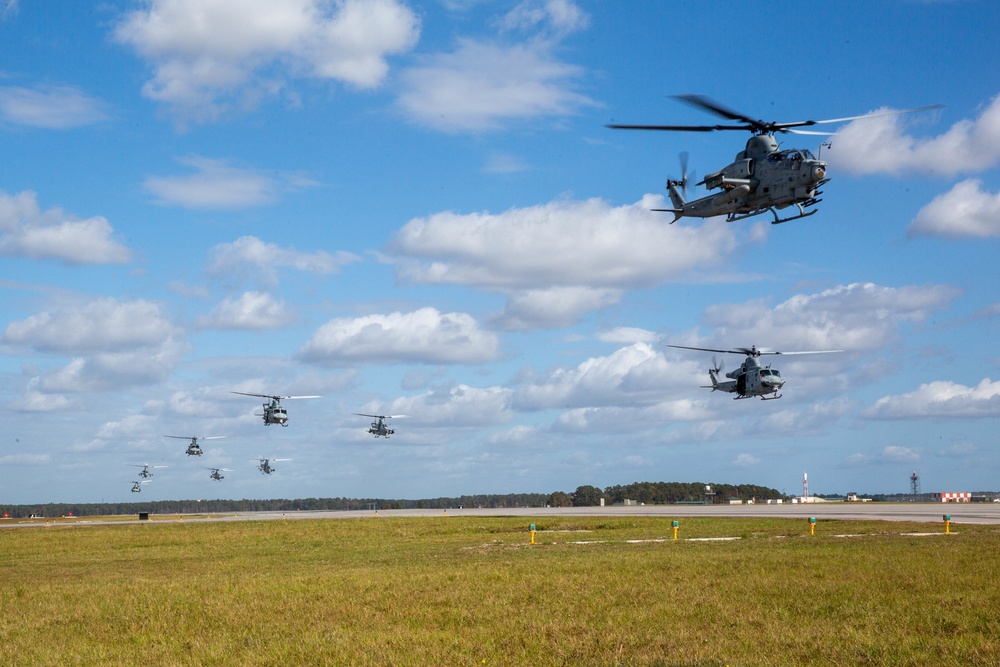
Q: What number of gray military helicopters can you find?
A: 9